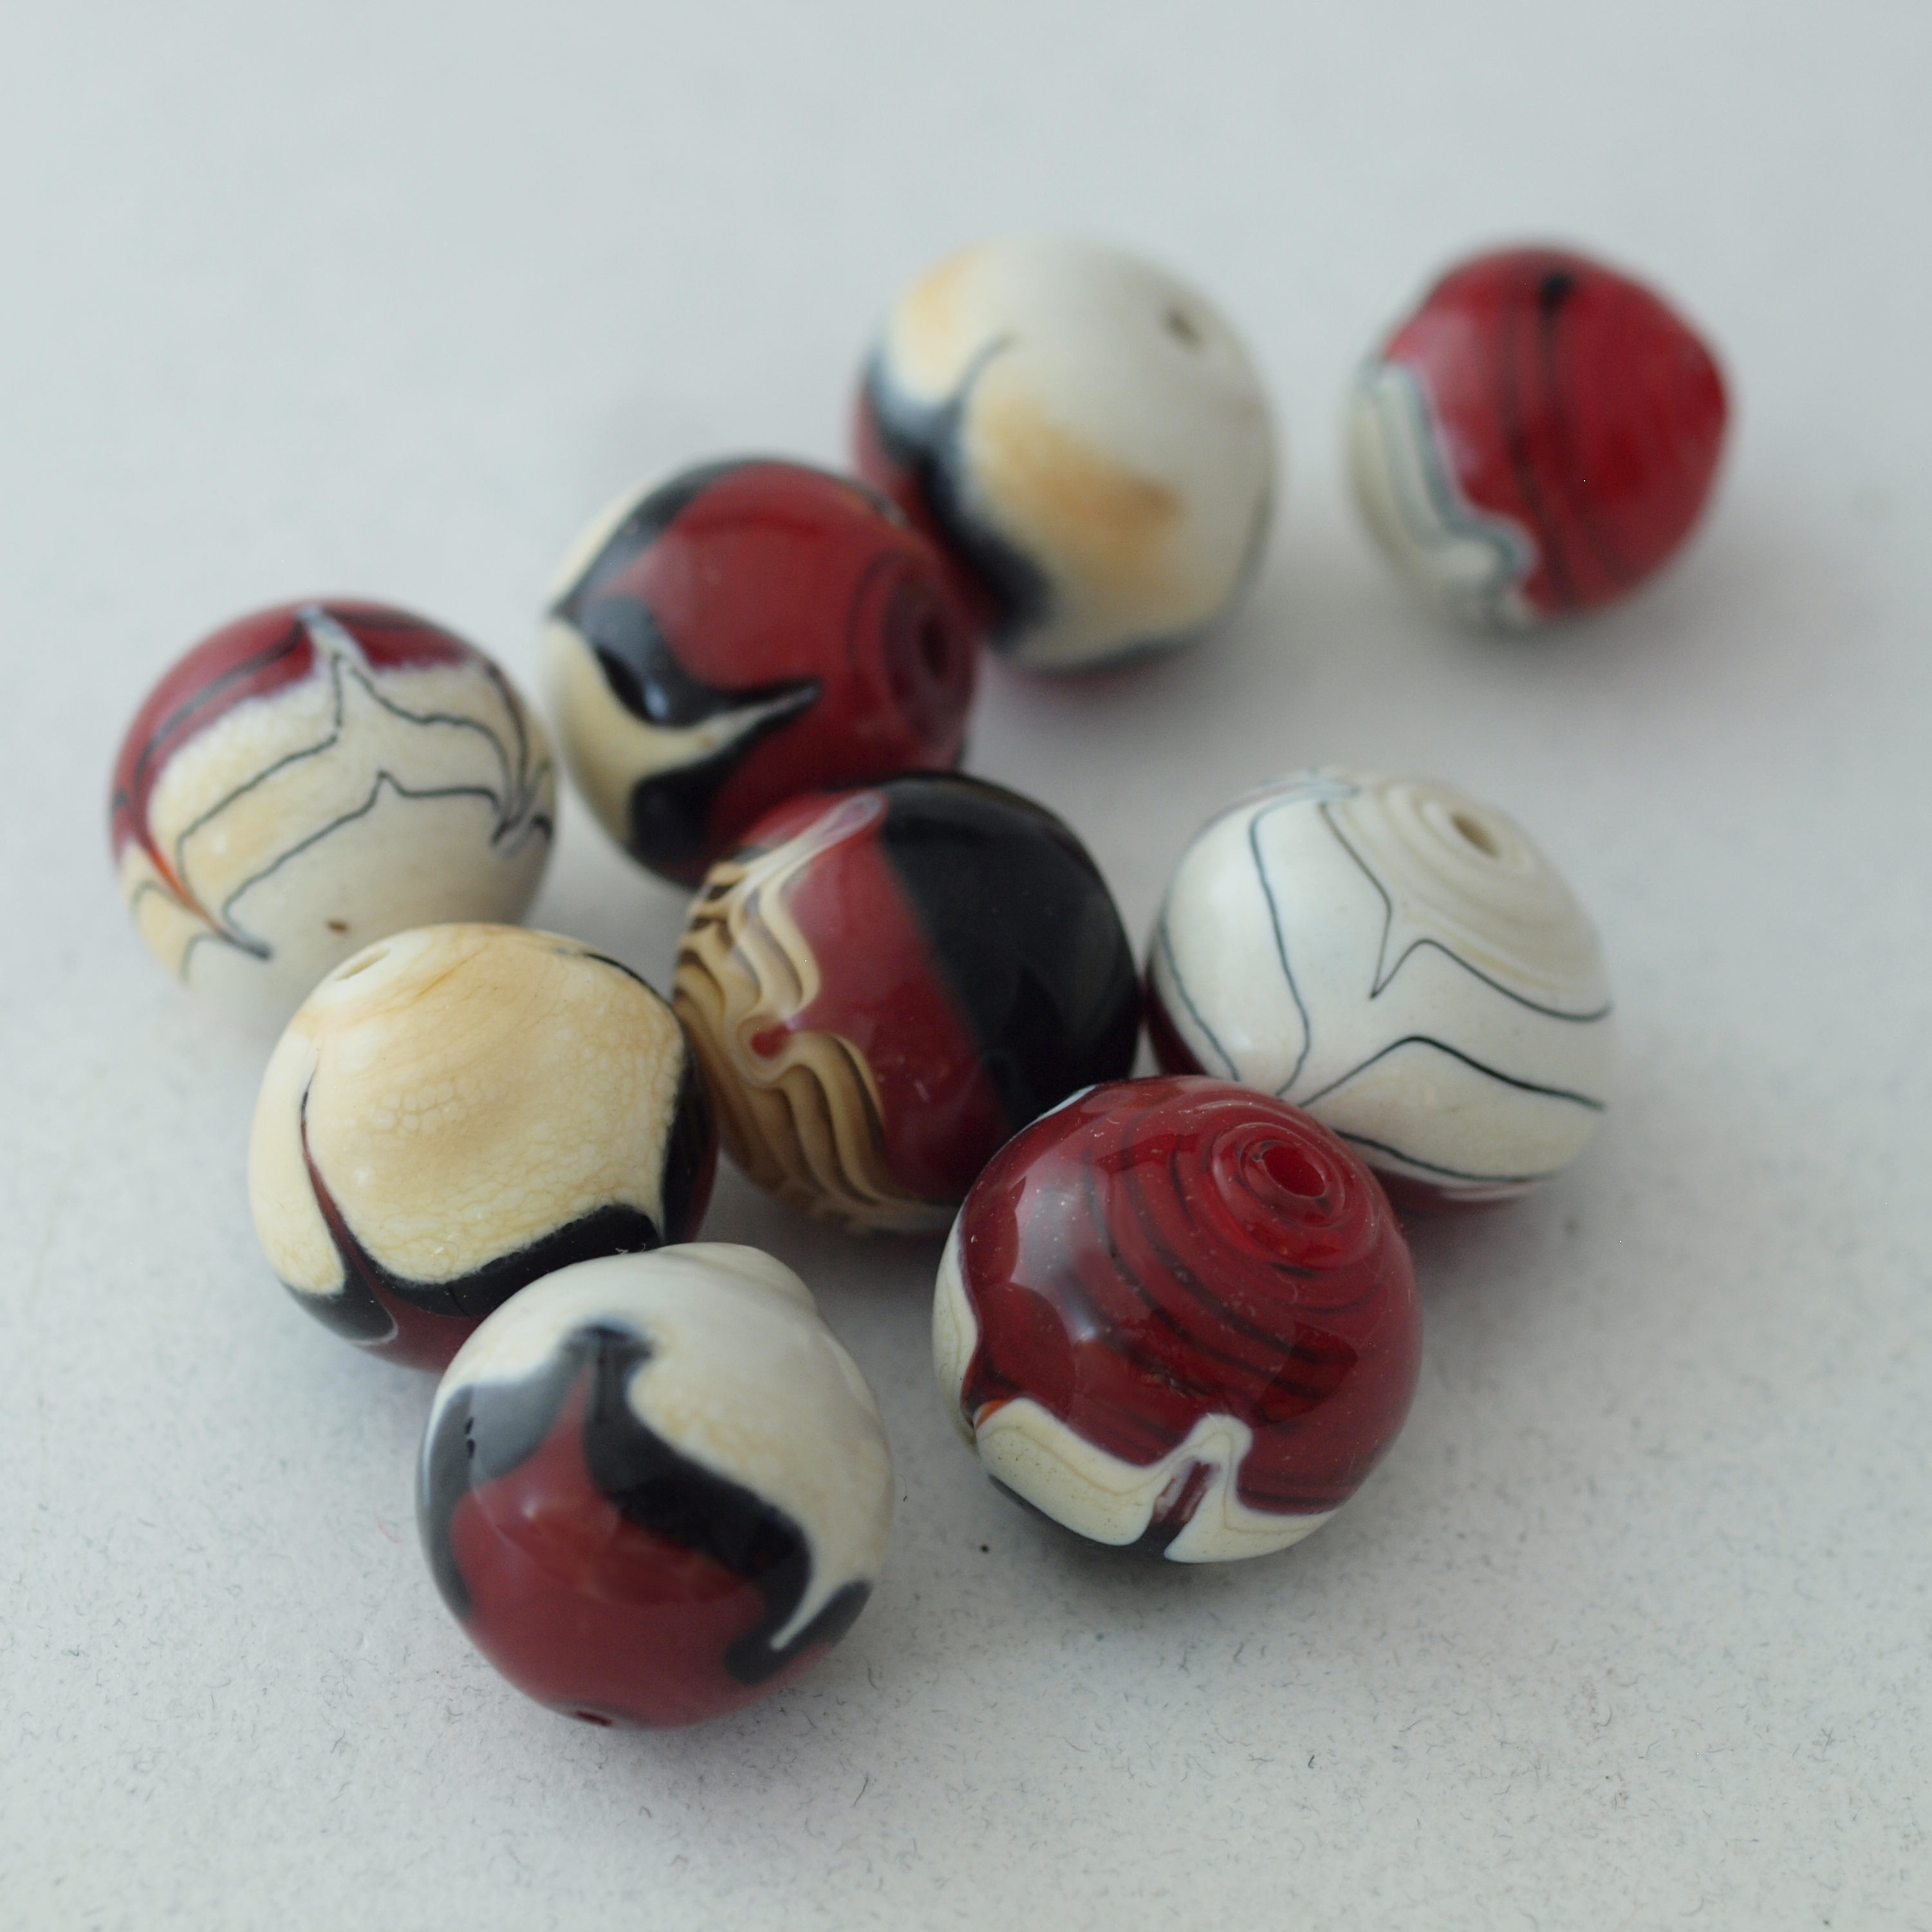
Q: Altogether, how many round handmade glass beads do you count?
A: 9